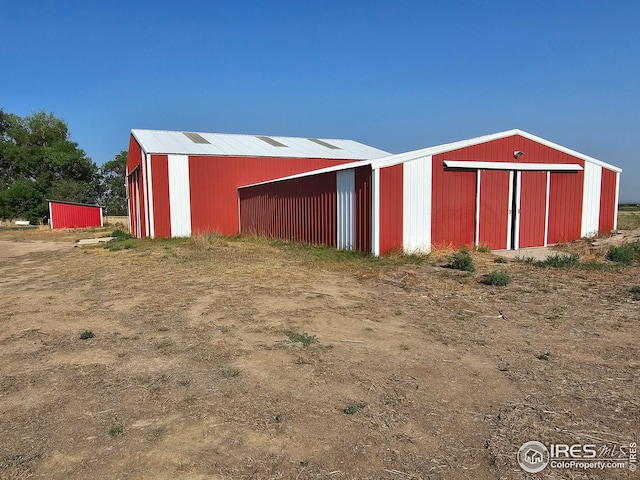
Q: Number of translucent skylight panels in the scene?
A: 3